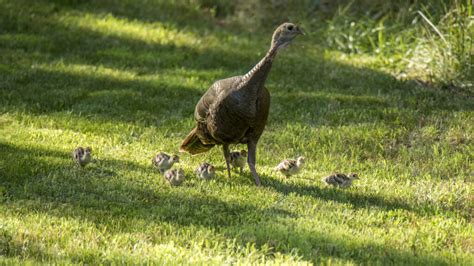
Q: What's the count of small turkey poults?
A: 7